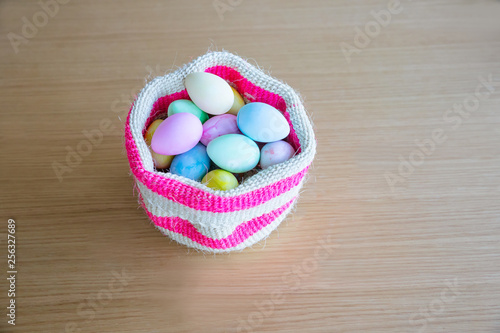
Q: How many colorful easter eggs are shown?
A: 11